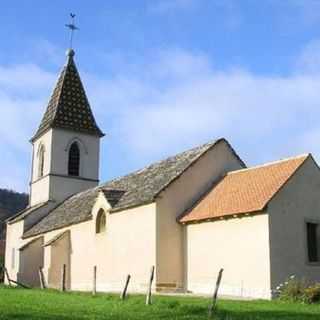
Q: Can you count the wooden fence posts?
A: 7